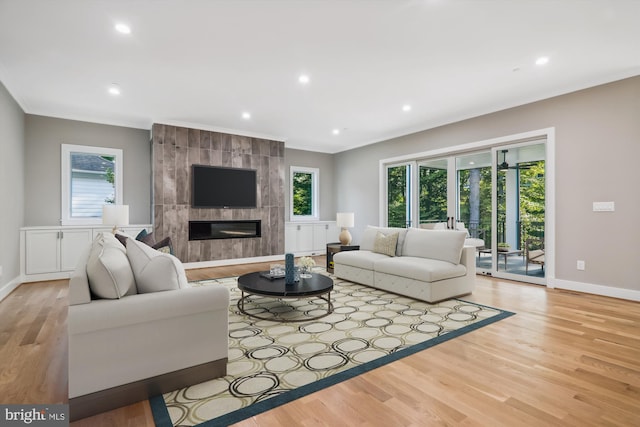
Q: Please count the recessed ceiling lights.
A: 7